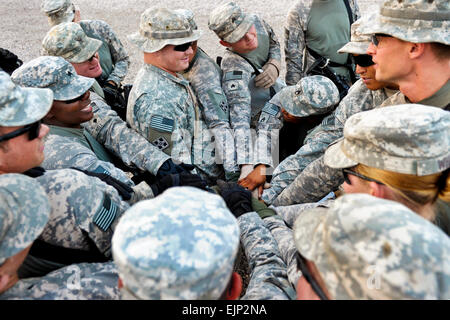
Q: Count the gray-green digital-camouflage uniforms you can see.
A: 15